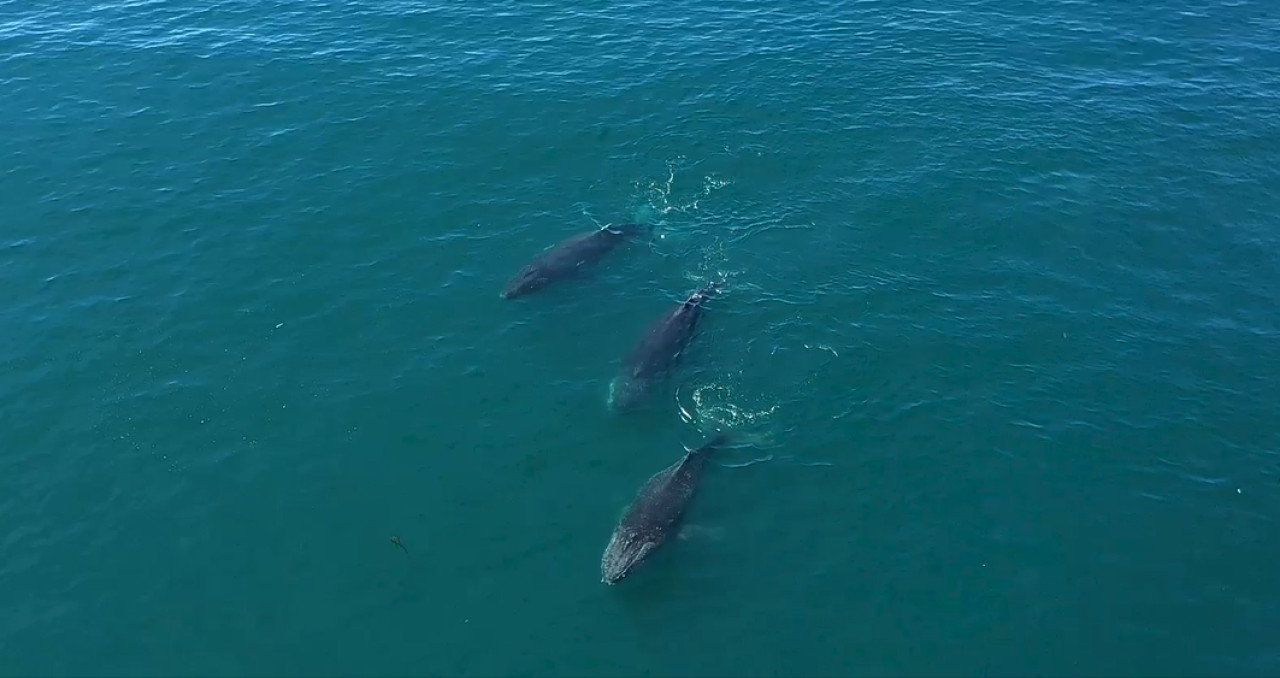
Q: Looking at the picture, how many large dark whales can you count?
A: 3